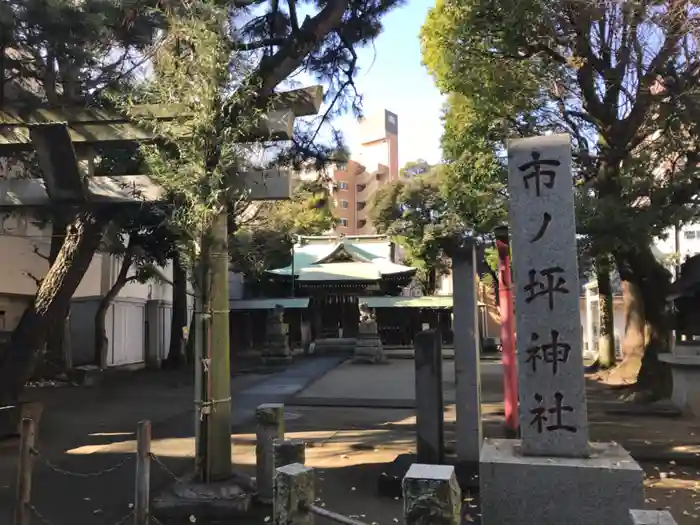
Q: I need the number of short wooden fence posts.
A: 2